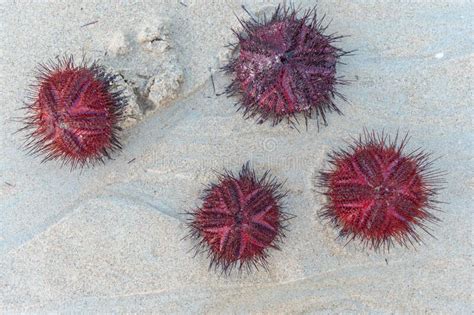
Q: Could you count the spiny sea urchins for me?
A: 4